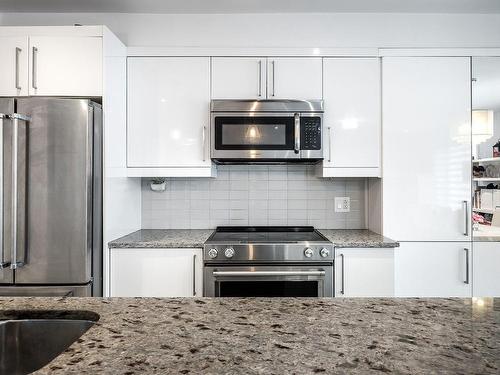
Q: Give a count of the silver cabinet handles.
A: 10